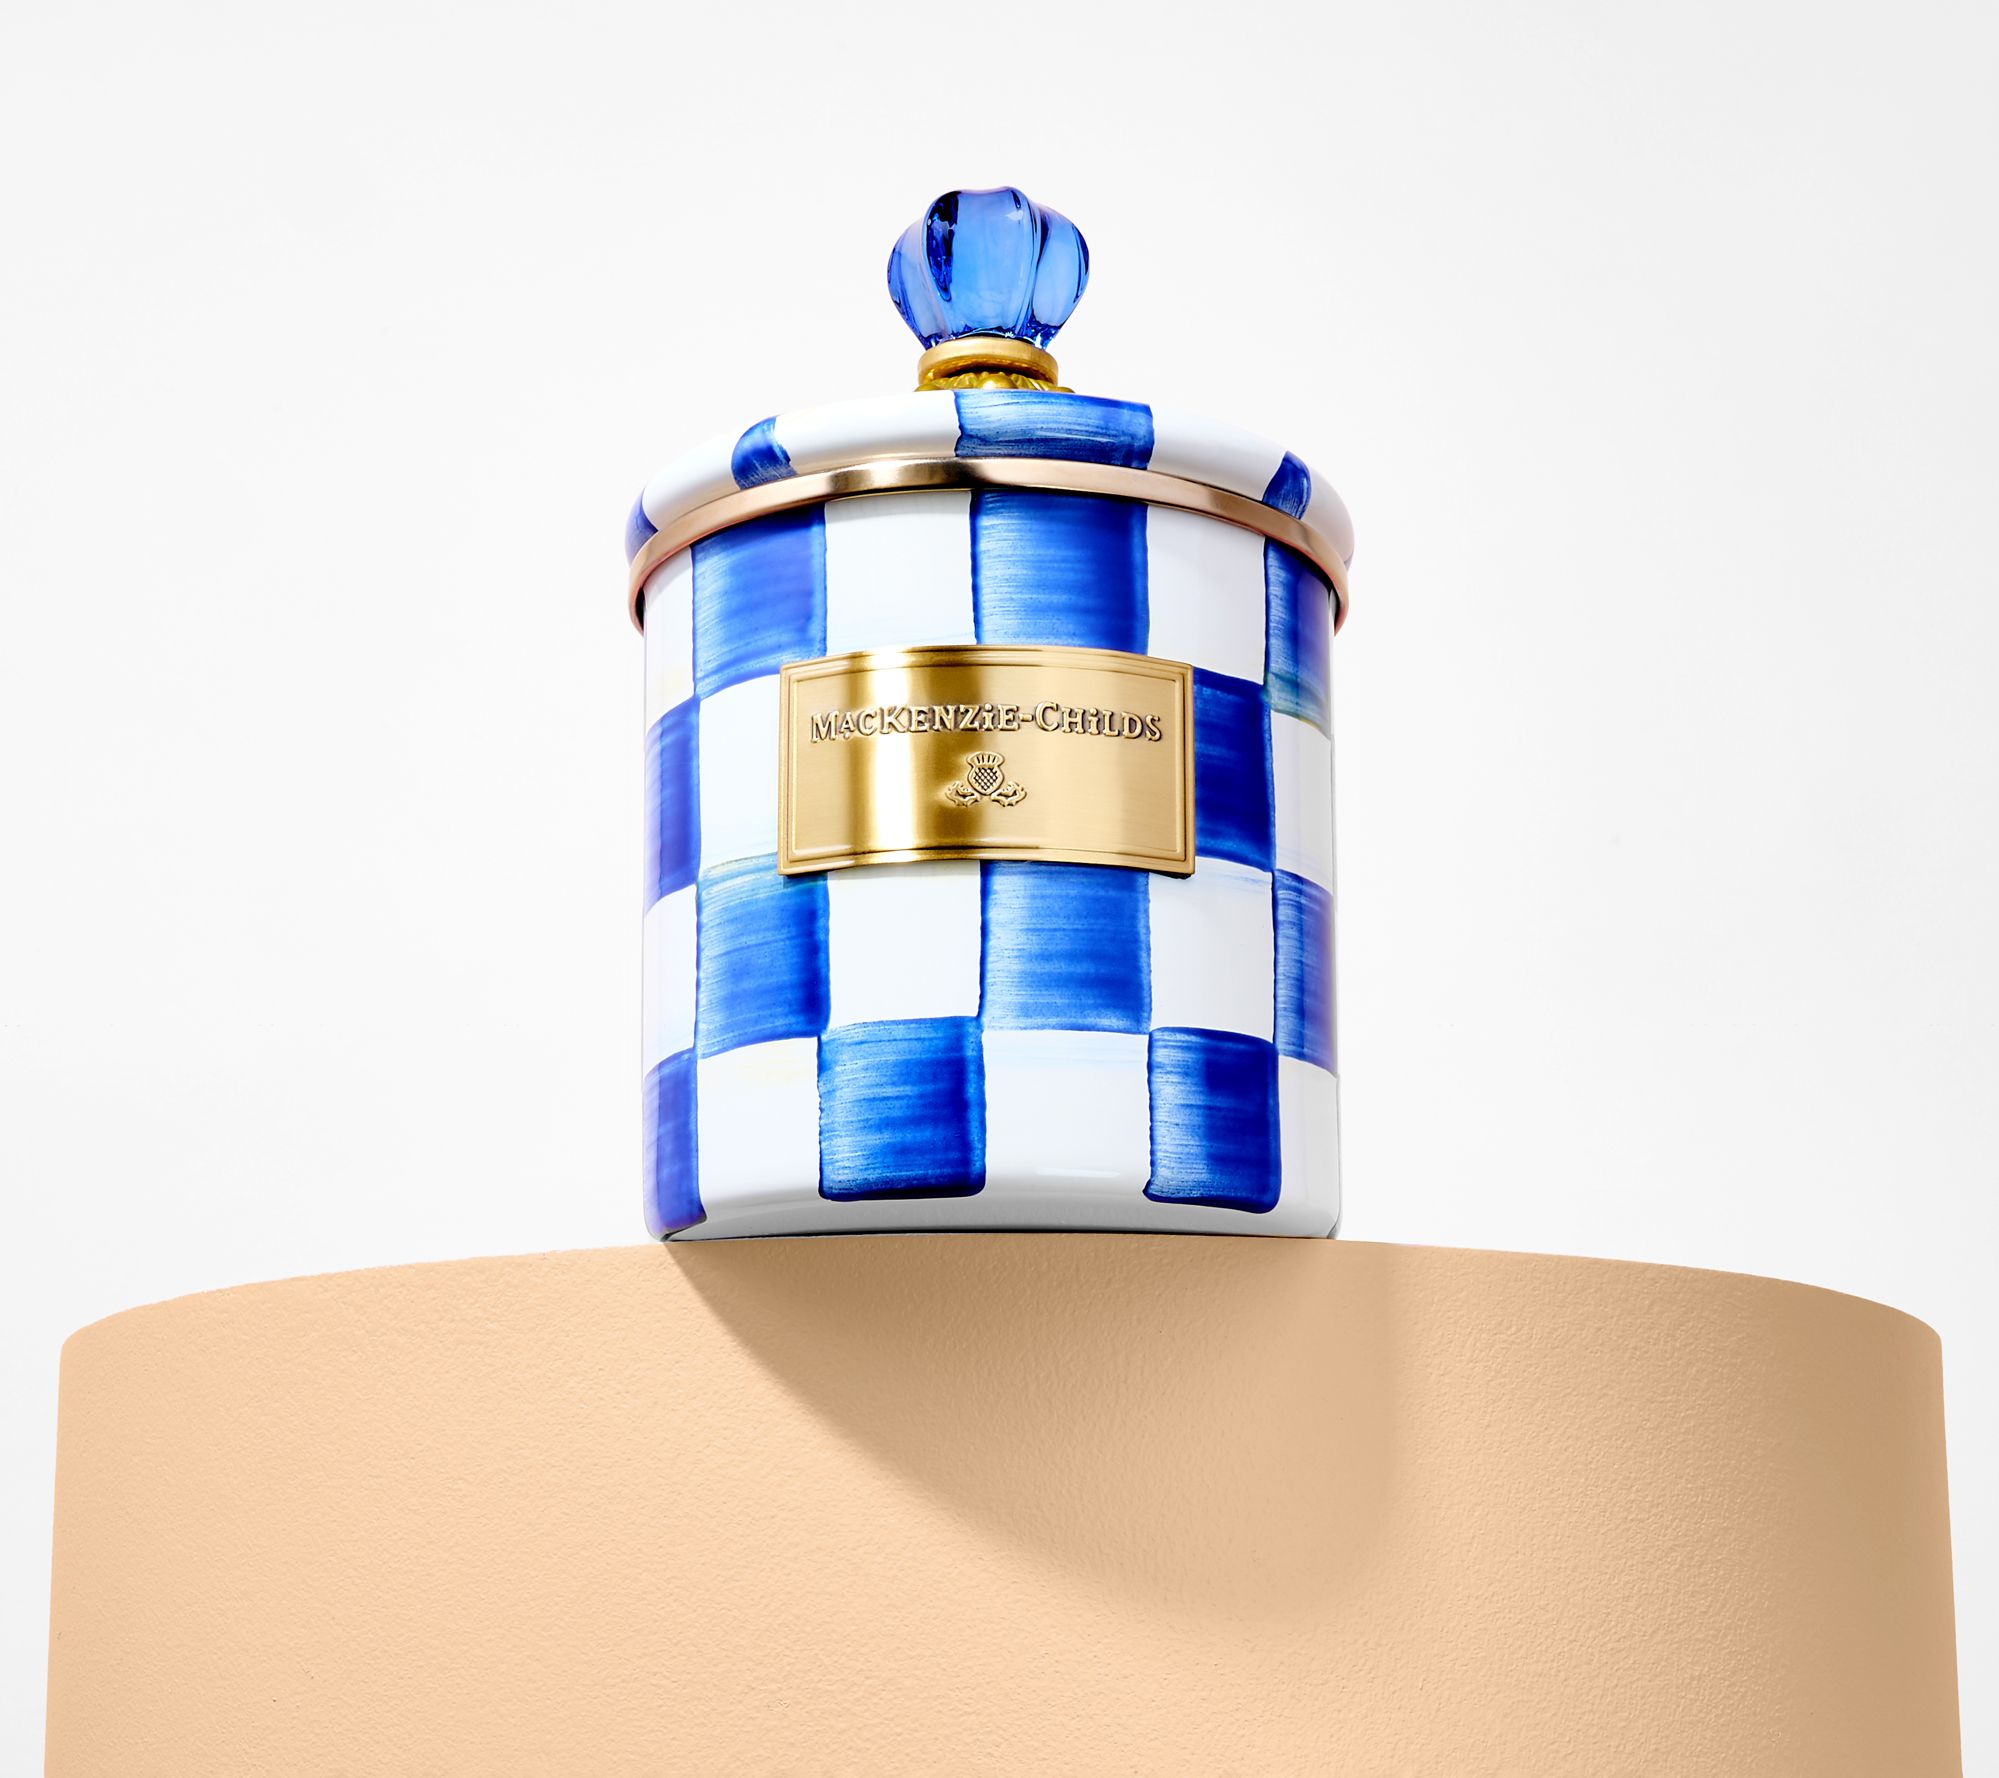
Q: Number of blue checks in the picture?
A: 15